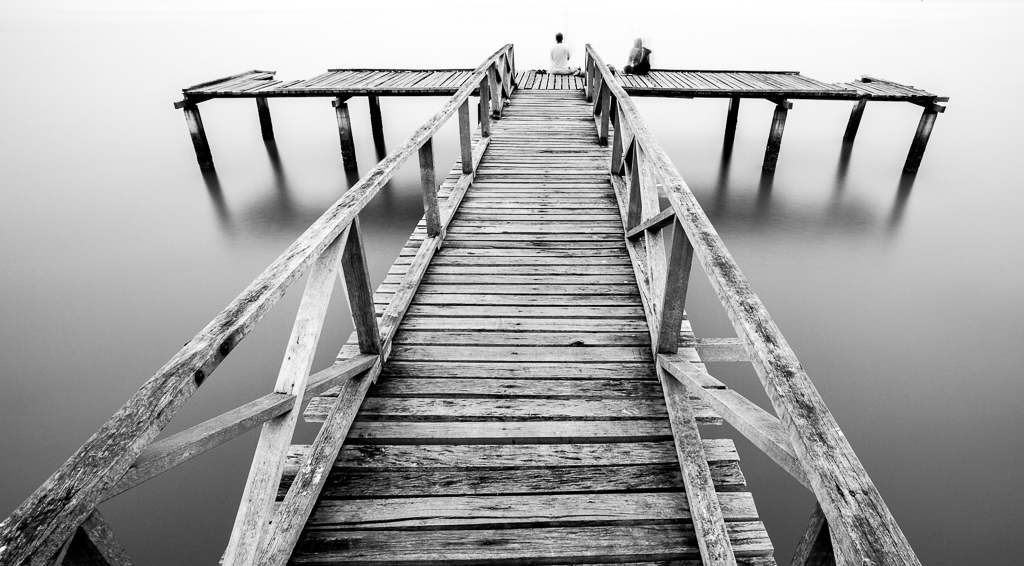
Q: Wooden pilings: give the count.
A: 8